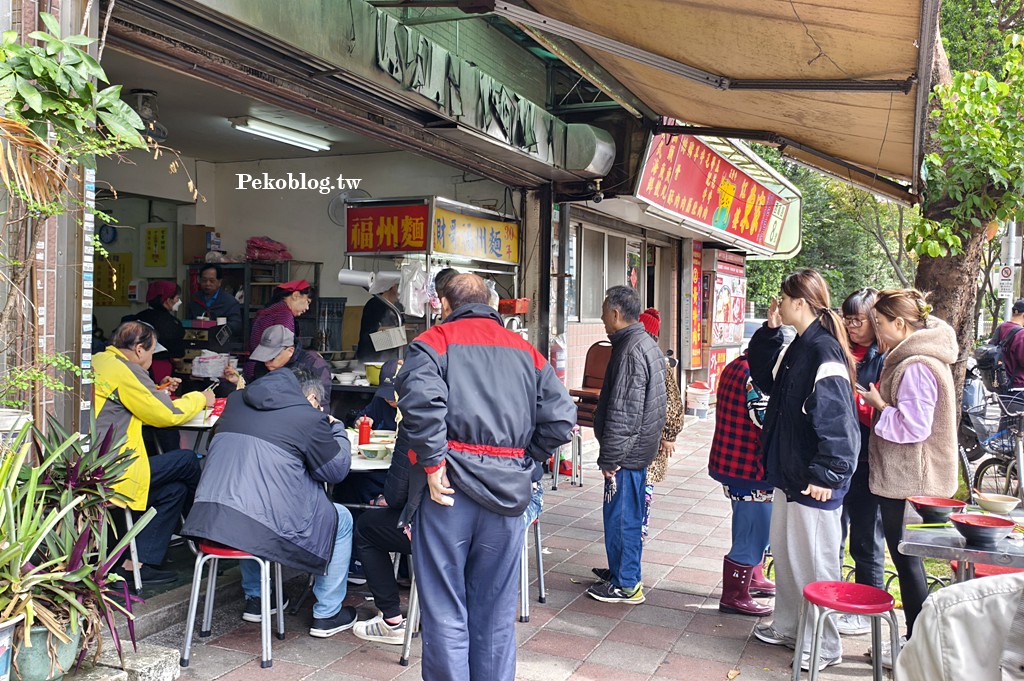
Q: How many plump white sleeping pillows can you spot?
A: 0